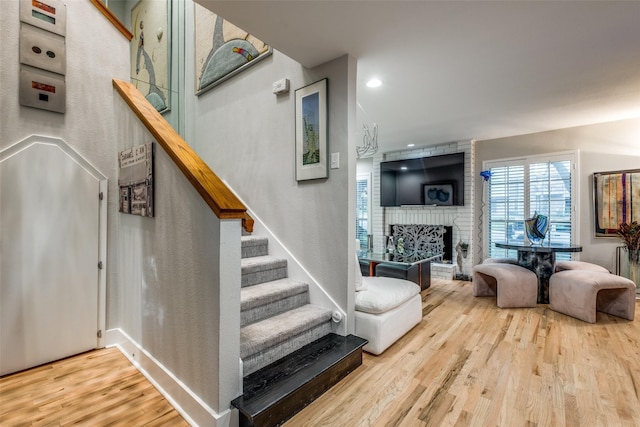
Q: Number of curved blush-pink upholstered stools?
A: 4